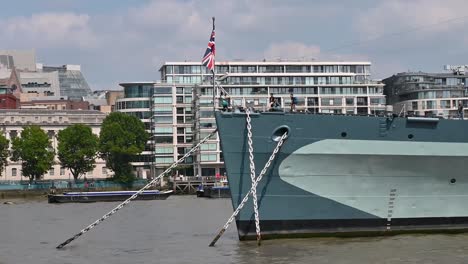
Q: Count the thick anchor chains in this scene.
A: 3